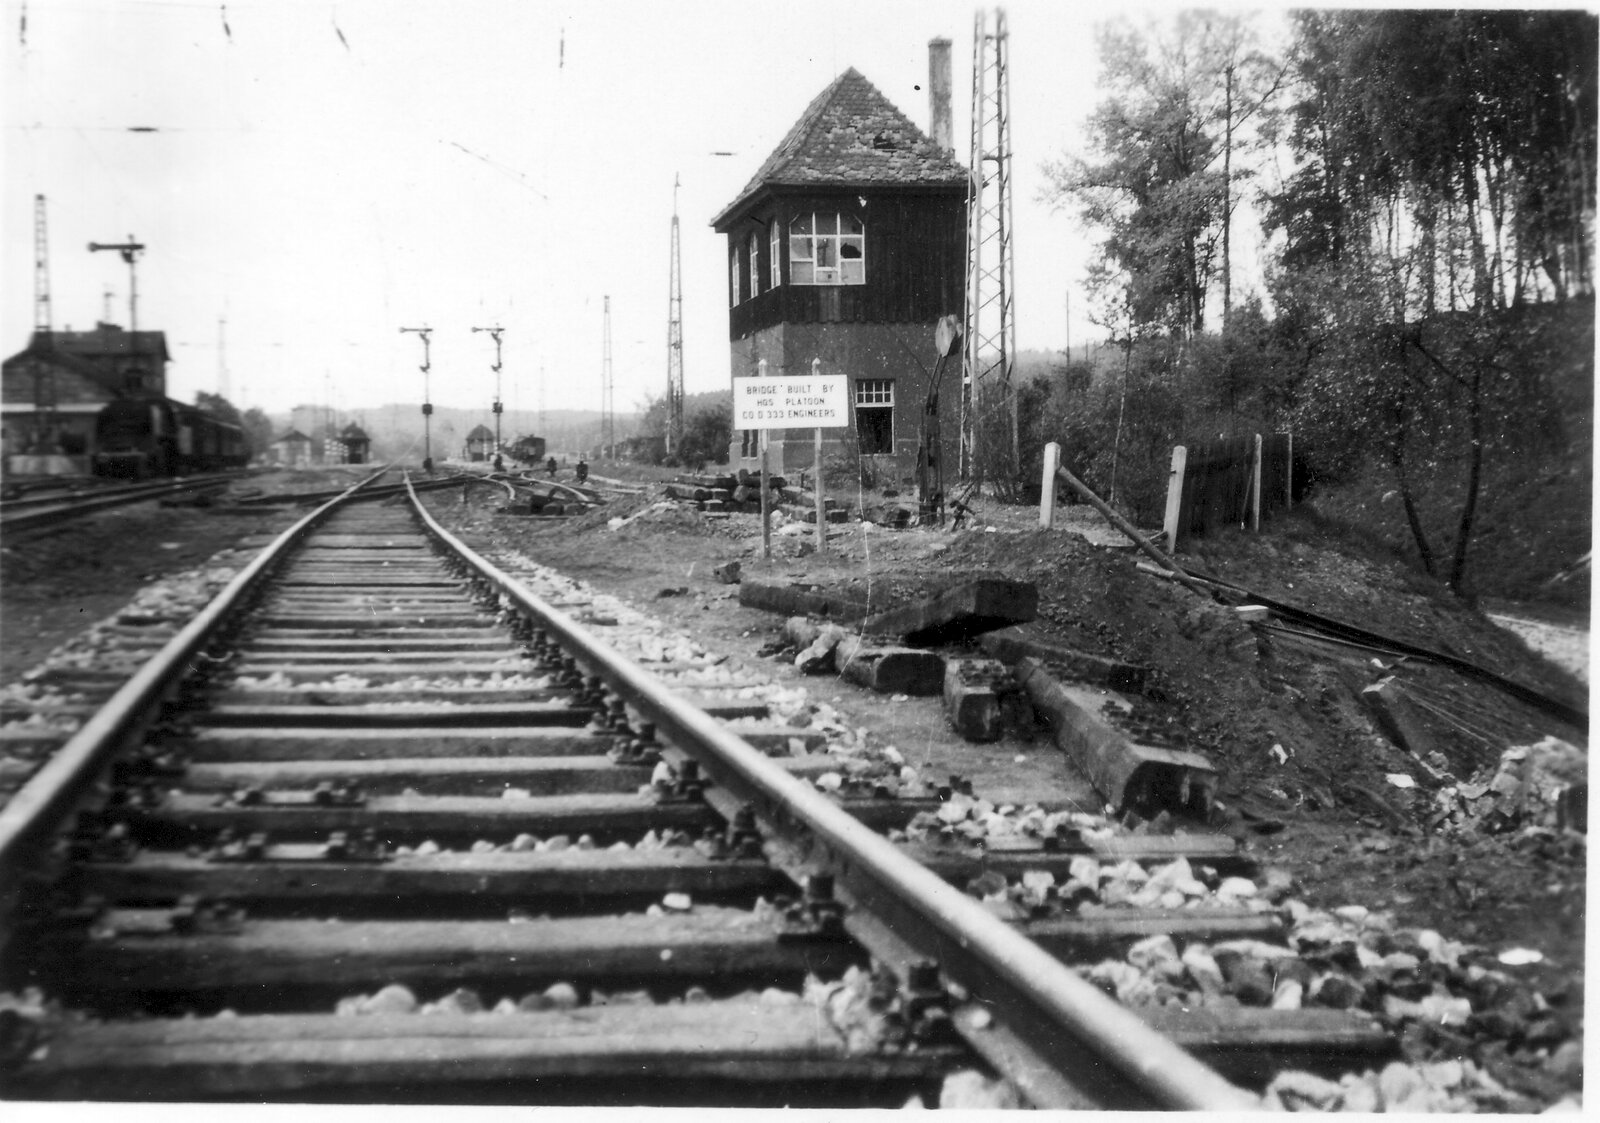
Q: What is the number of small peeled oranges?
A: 0